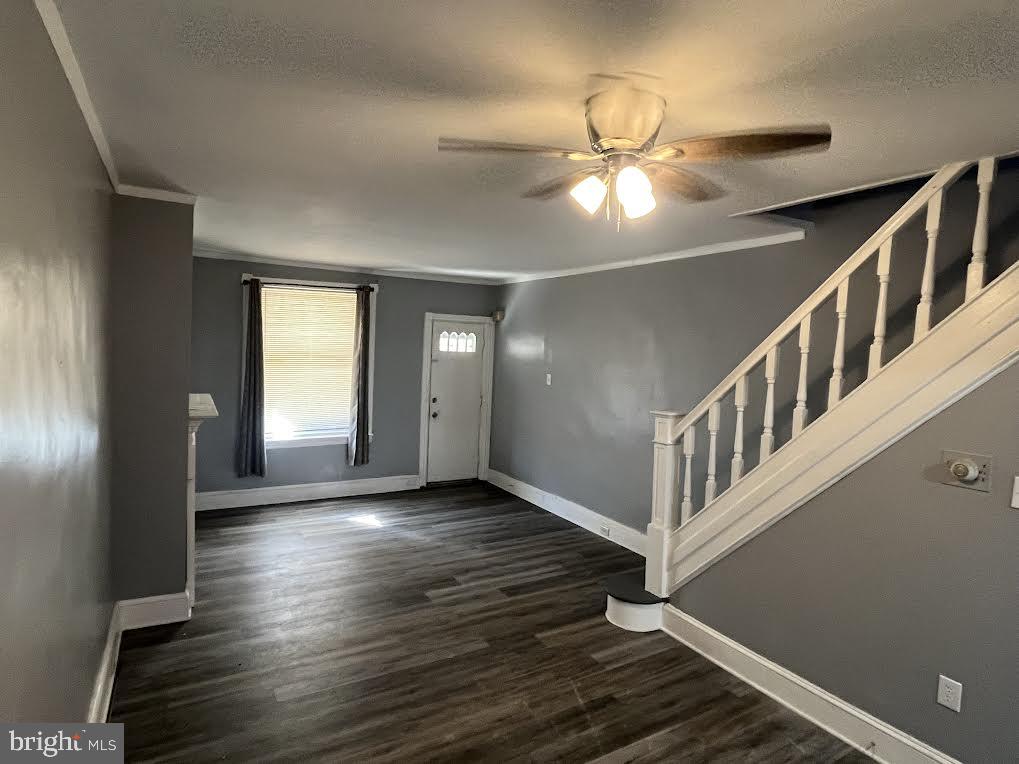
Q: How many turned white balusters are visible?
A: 9